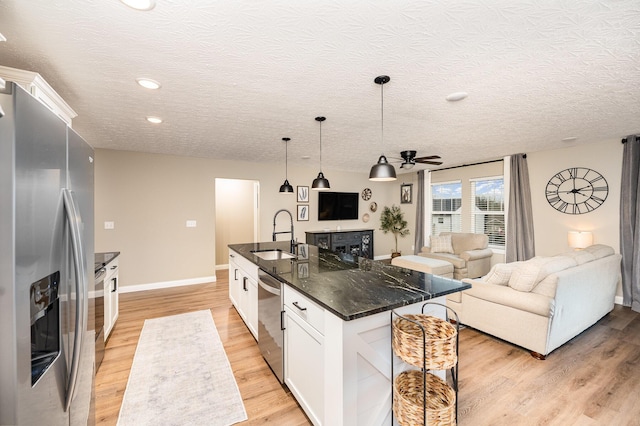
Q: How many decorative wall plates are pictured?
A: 3